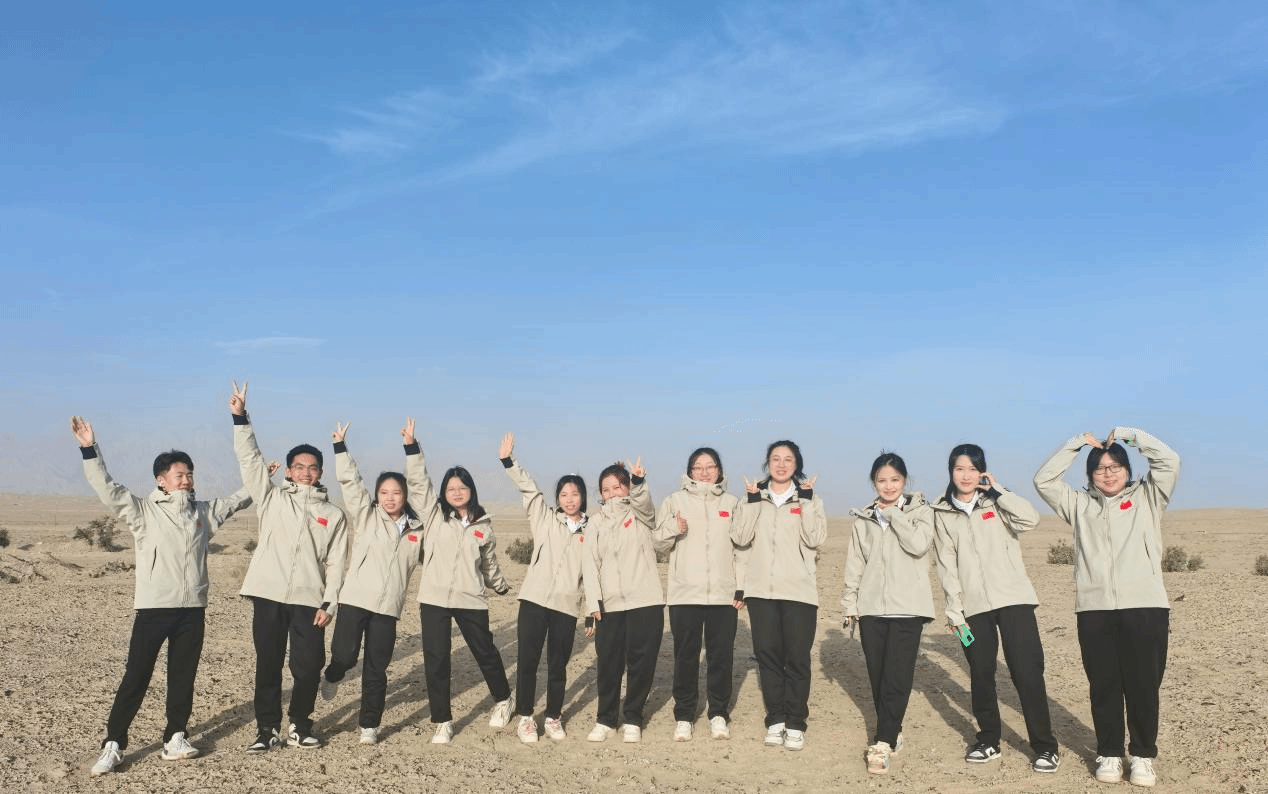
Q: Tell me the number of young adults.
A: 11